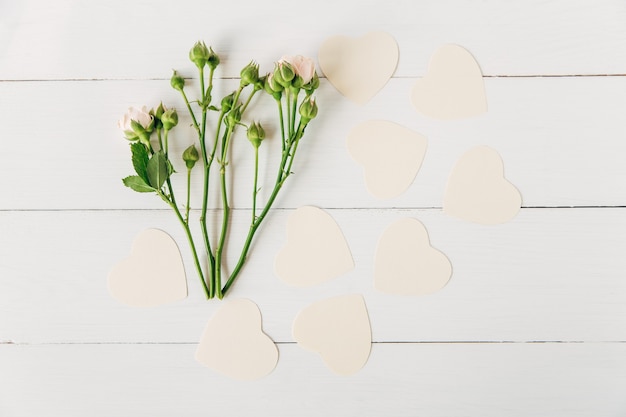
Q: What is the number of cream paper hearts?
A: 9